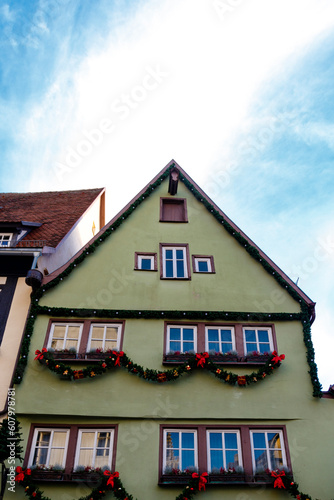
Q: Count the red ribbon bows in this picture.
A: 8